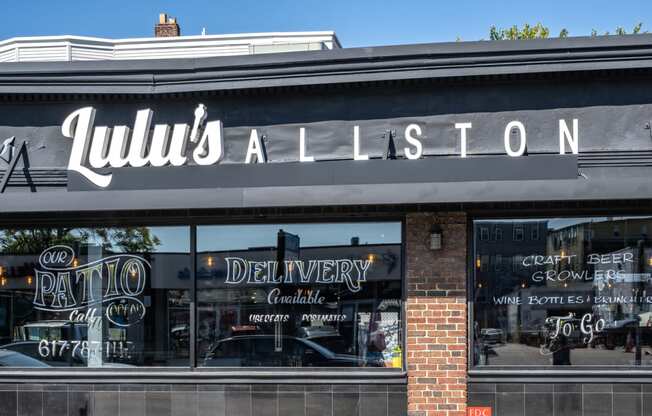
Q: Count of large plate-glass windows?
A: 3